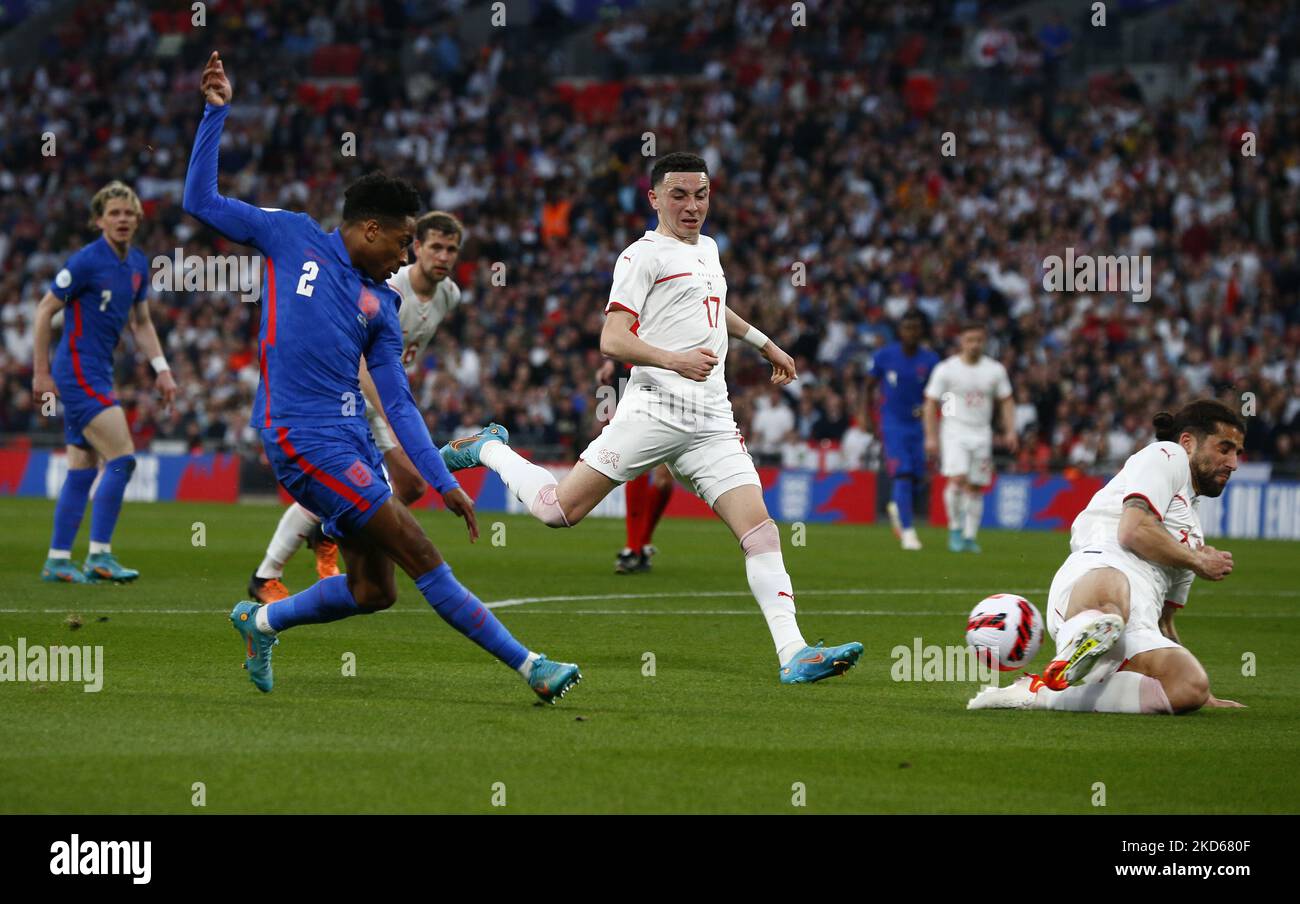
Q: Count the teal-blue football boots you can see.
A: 8